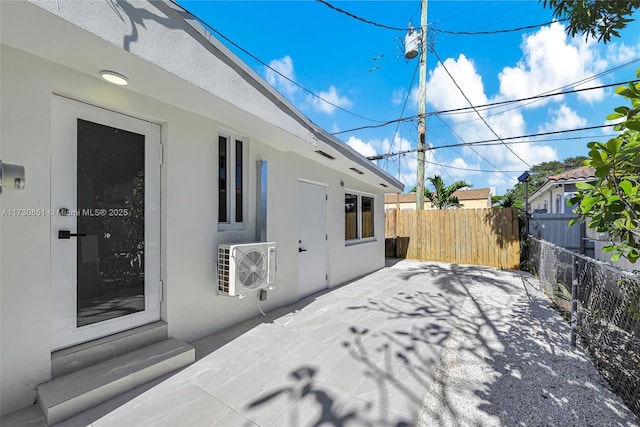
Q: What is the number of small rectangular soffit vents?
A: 3